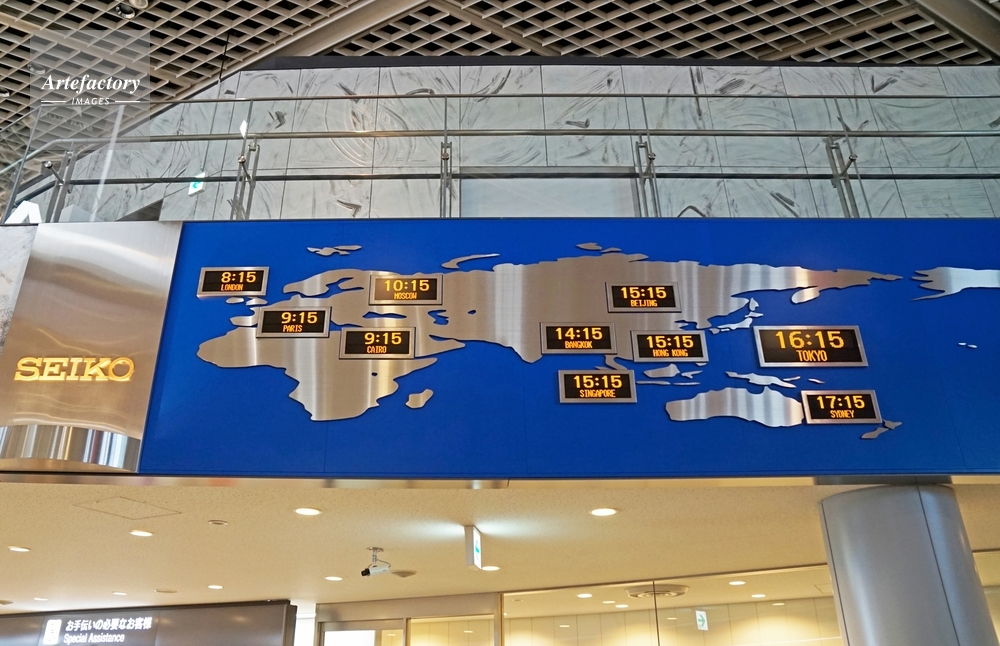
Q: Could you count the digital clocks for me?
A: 10